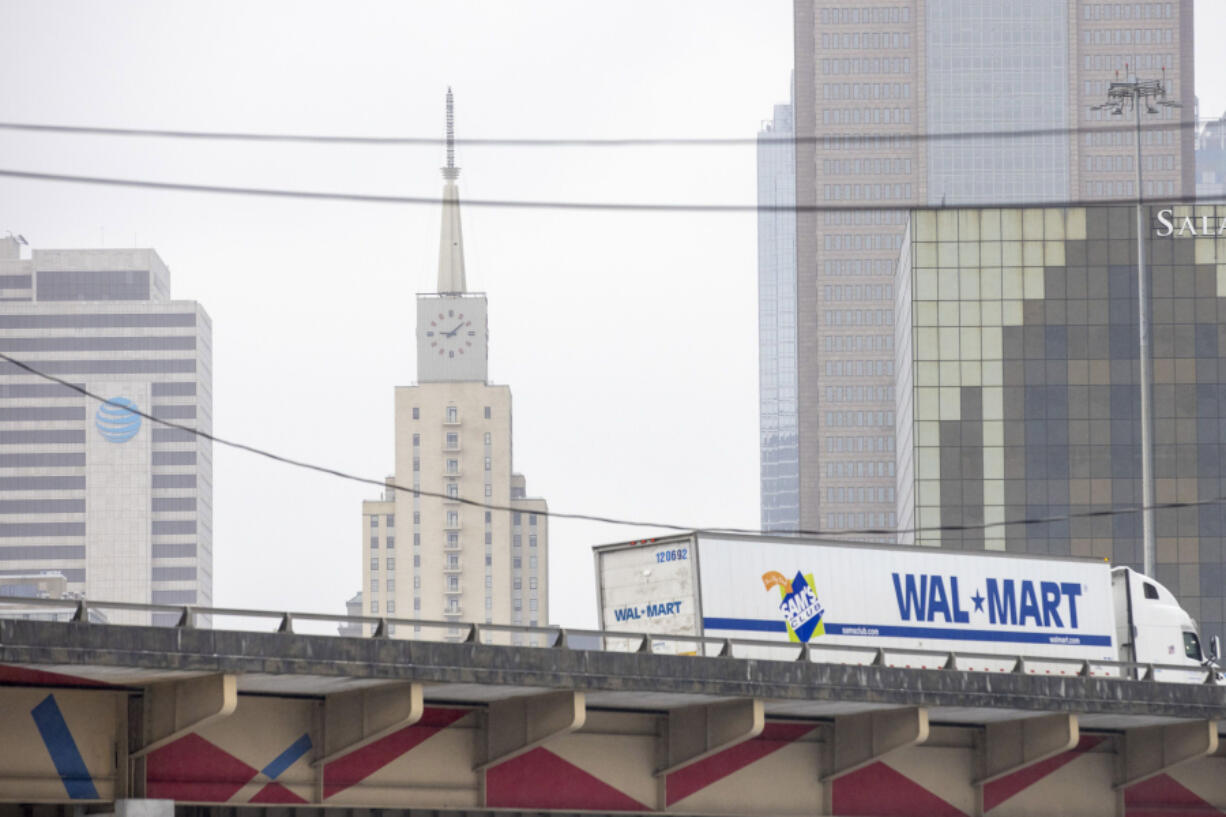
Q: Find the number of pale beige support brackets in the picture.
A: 7